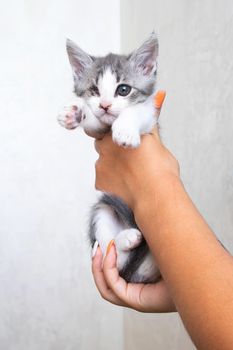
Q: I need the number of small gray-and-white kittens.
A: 1